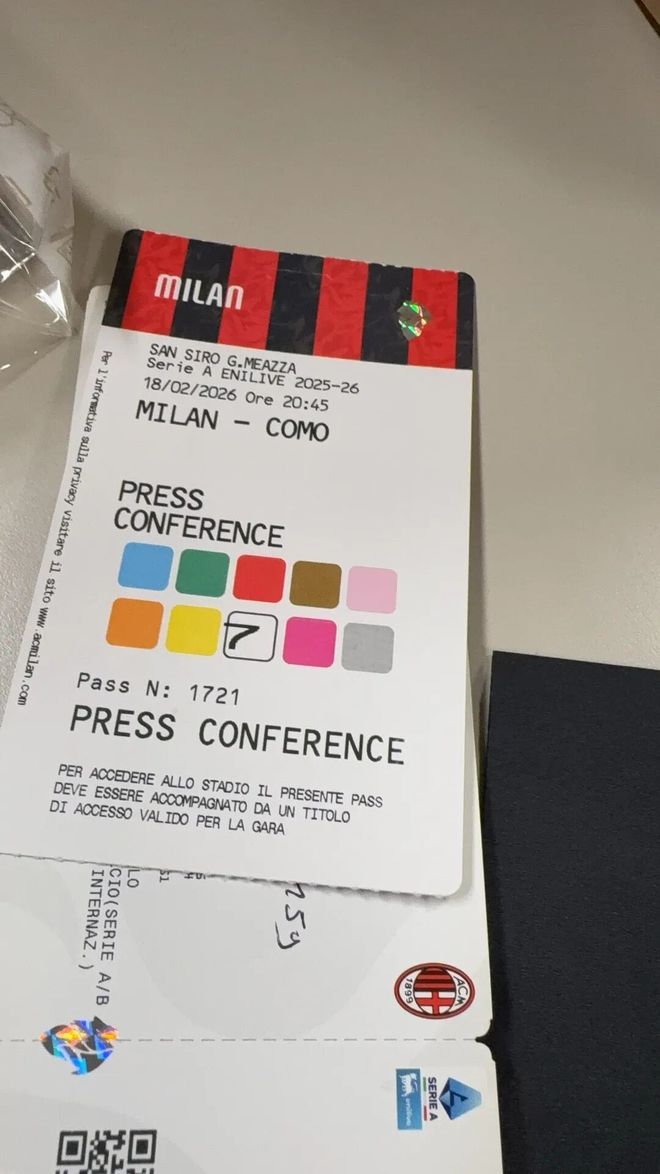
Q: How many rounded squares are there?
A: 10